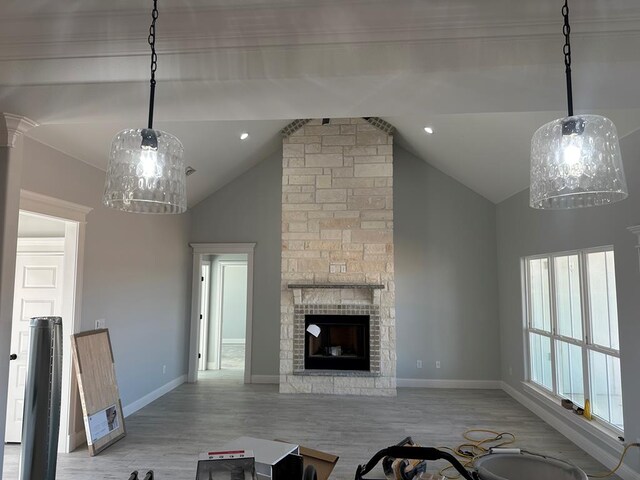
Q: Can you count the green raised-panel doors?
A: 0